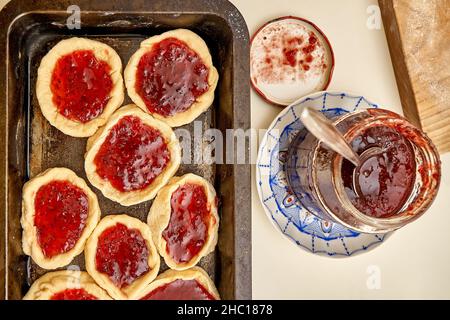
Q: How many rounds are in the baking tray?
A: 8